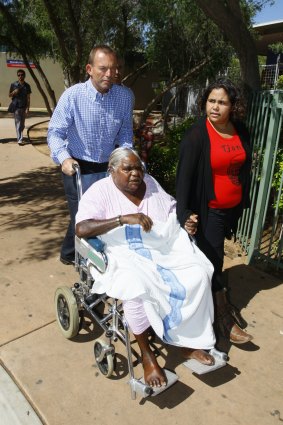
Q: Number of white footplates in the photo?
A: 2